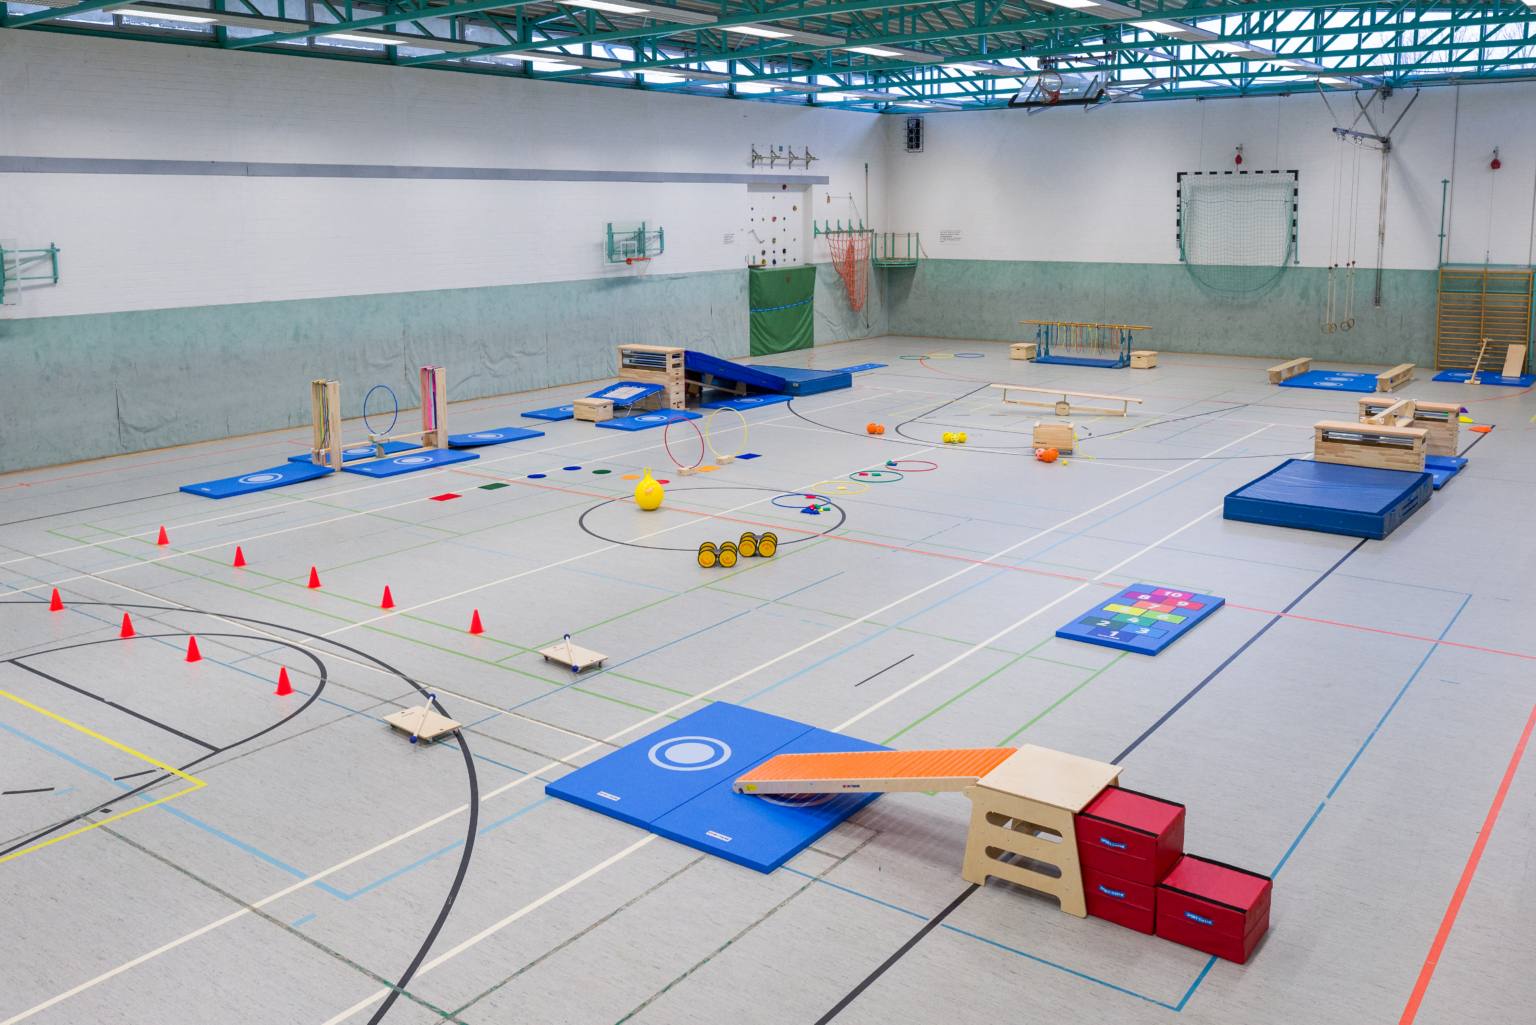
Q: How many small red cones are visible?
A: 9